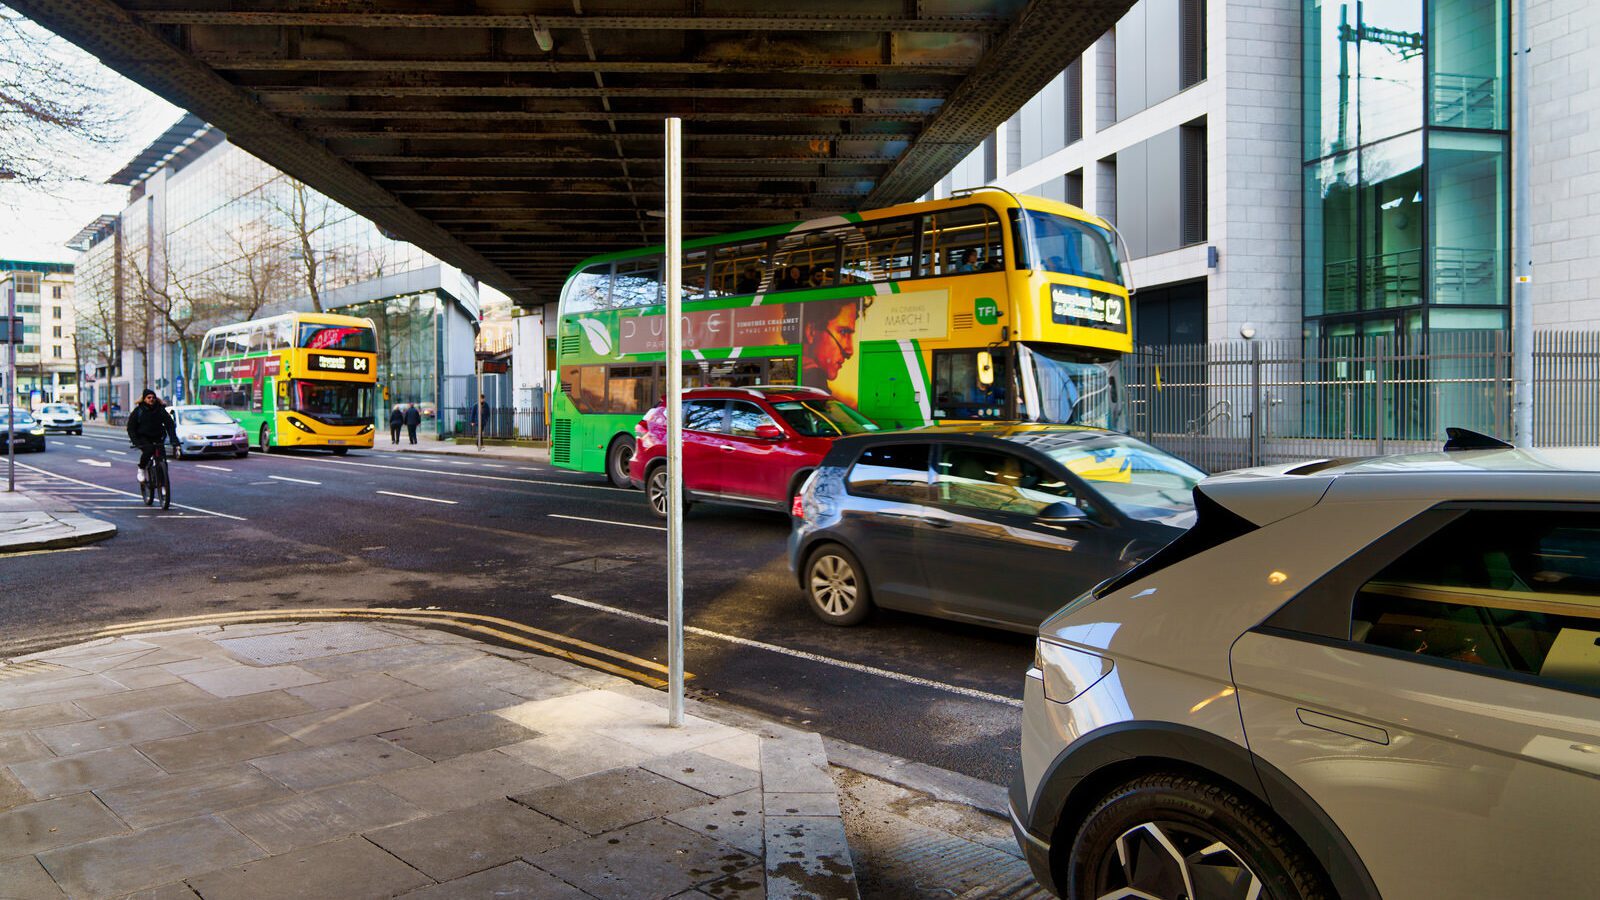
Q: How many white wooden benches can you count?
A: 0